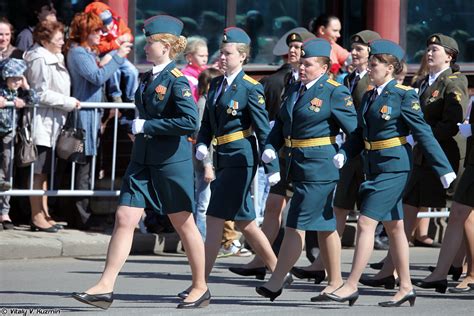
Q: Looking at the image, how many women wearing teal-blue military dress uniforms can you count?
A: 4